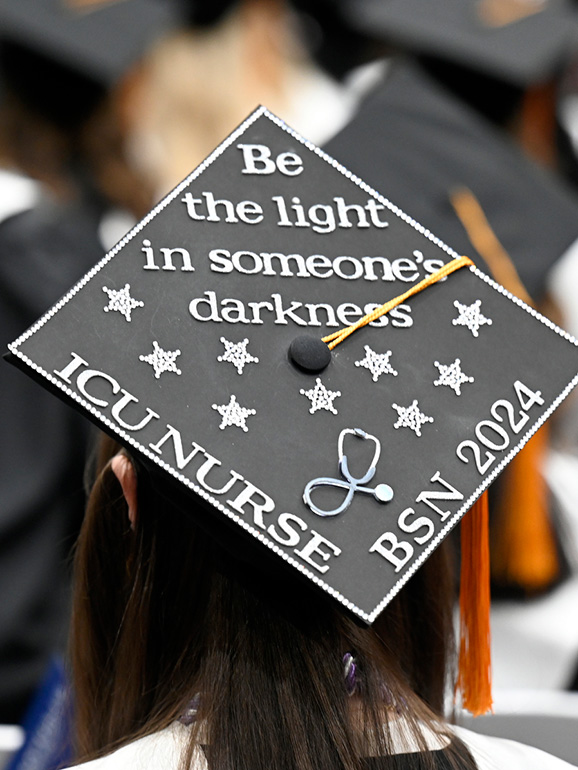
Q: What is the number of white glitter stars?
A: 9